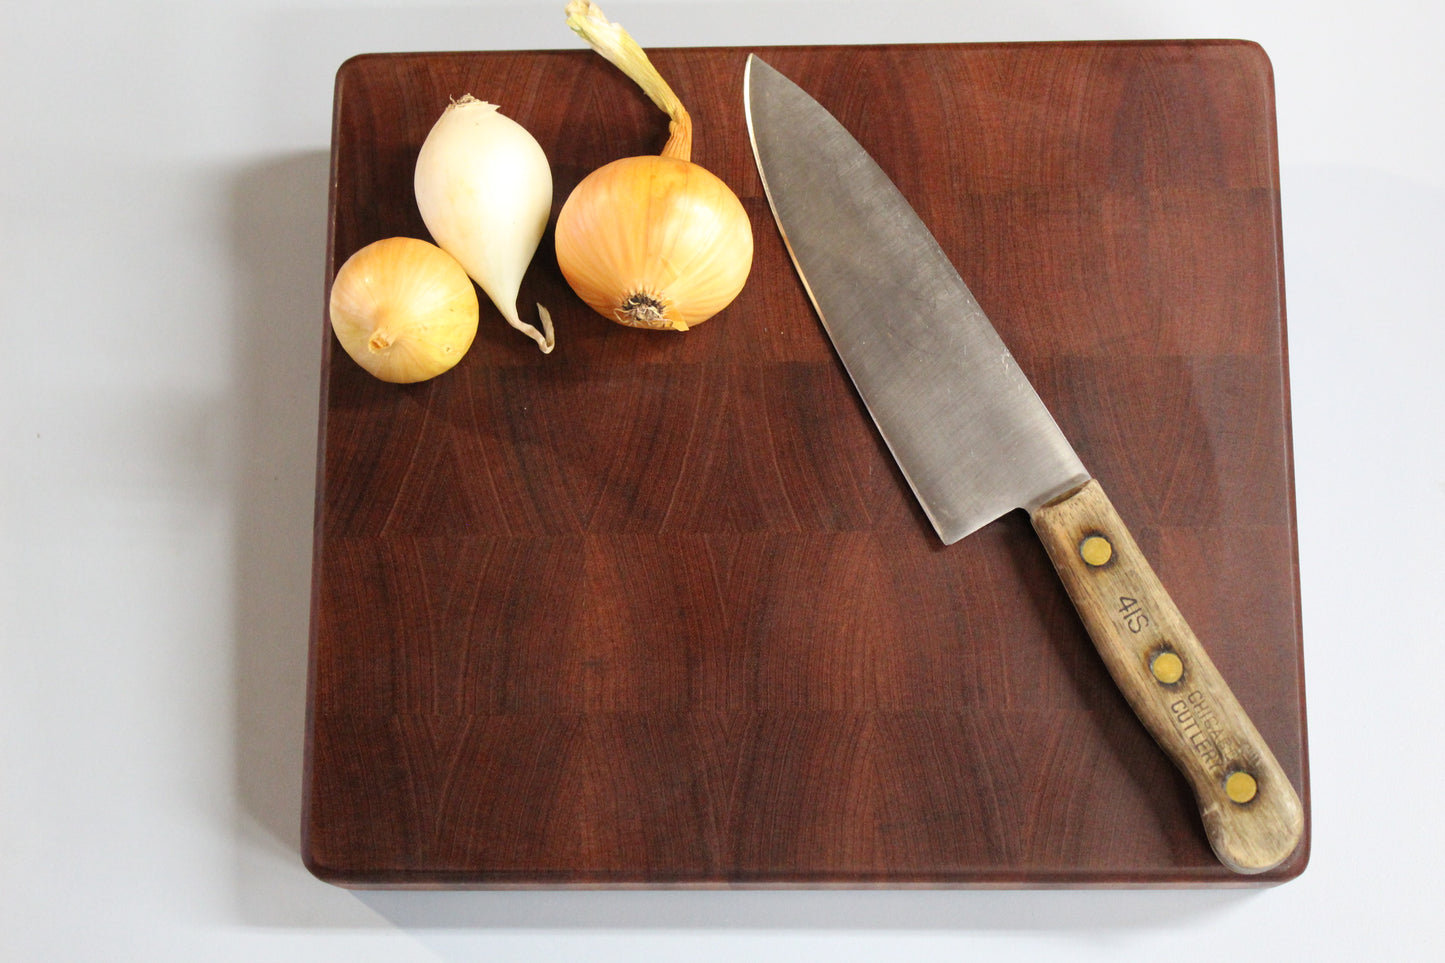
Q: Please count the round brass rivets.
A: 3